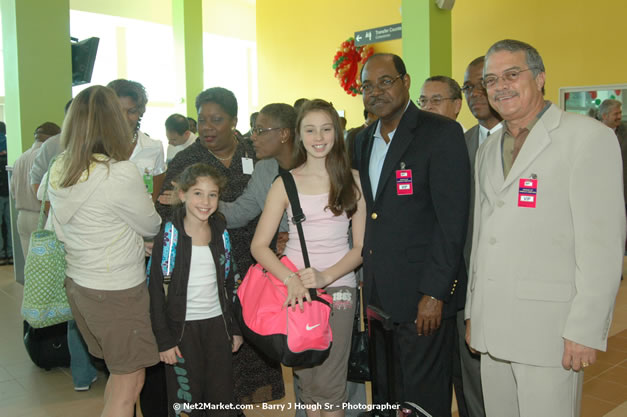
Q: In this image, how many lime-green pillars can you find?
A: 3